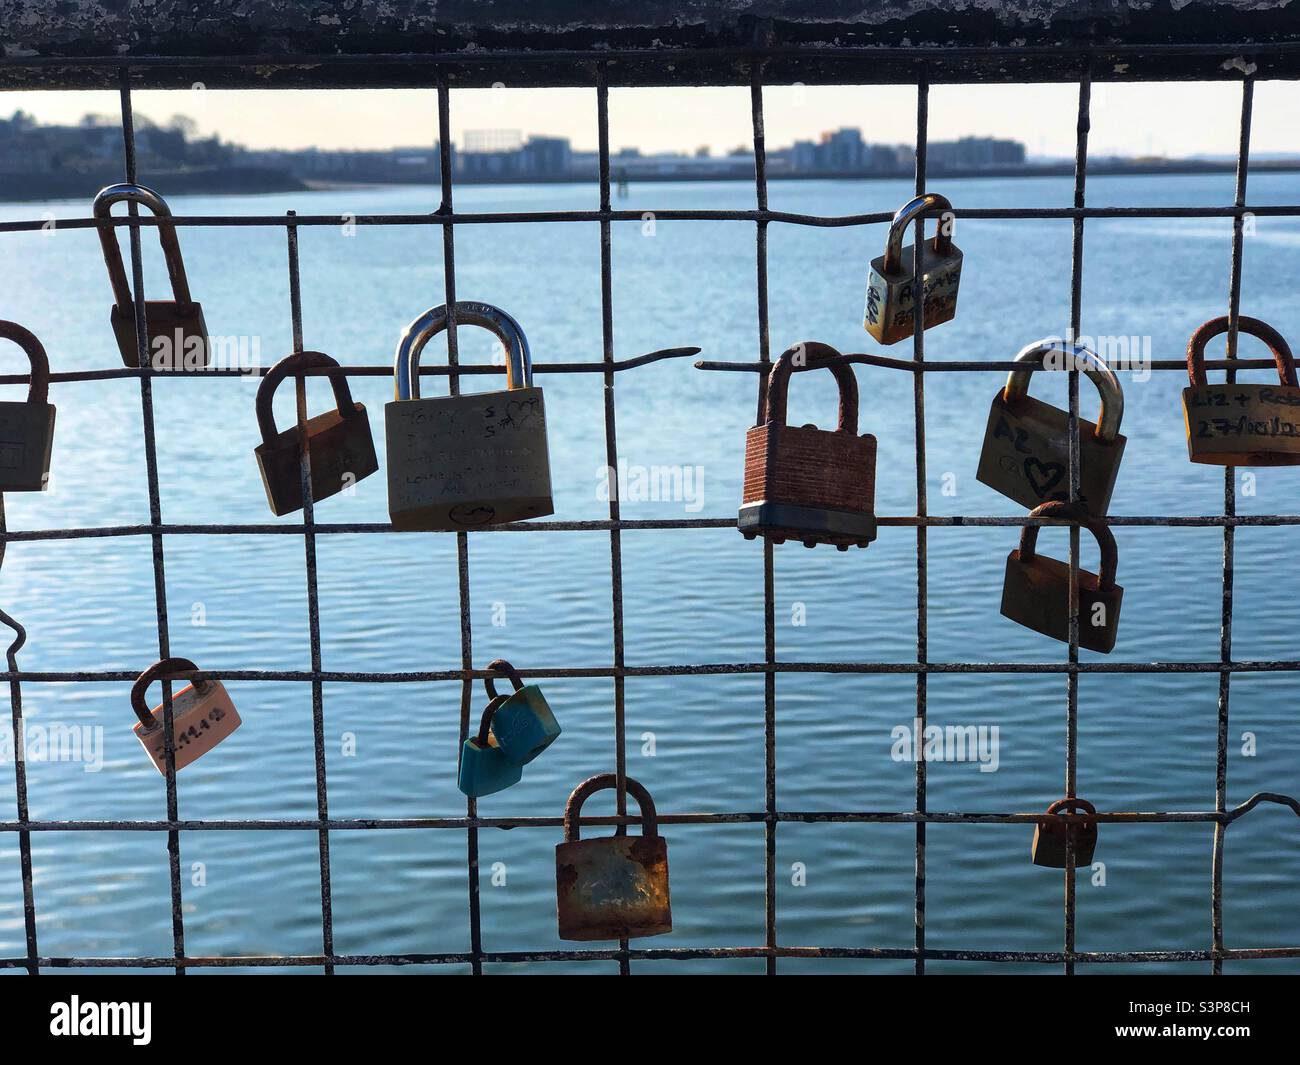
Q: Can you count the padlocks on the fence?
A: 14